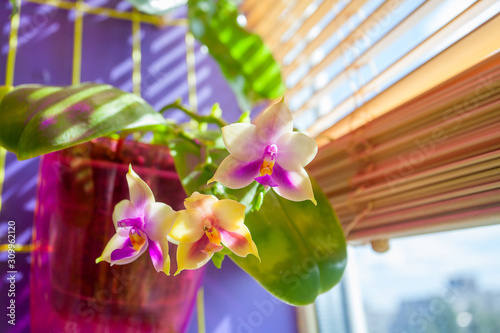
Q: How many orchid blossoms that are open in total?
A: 3